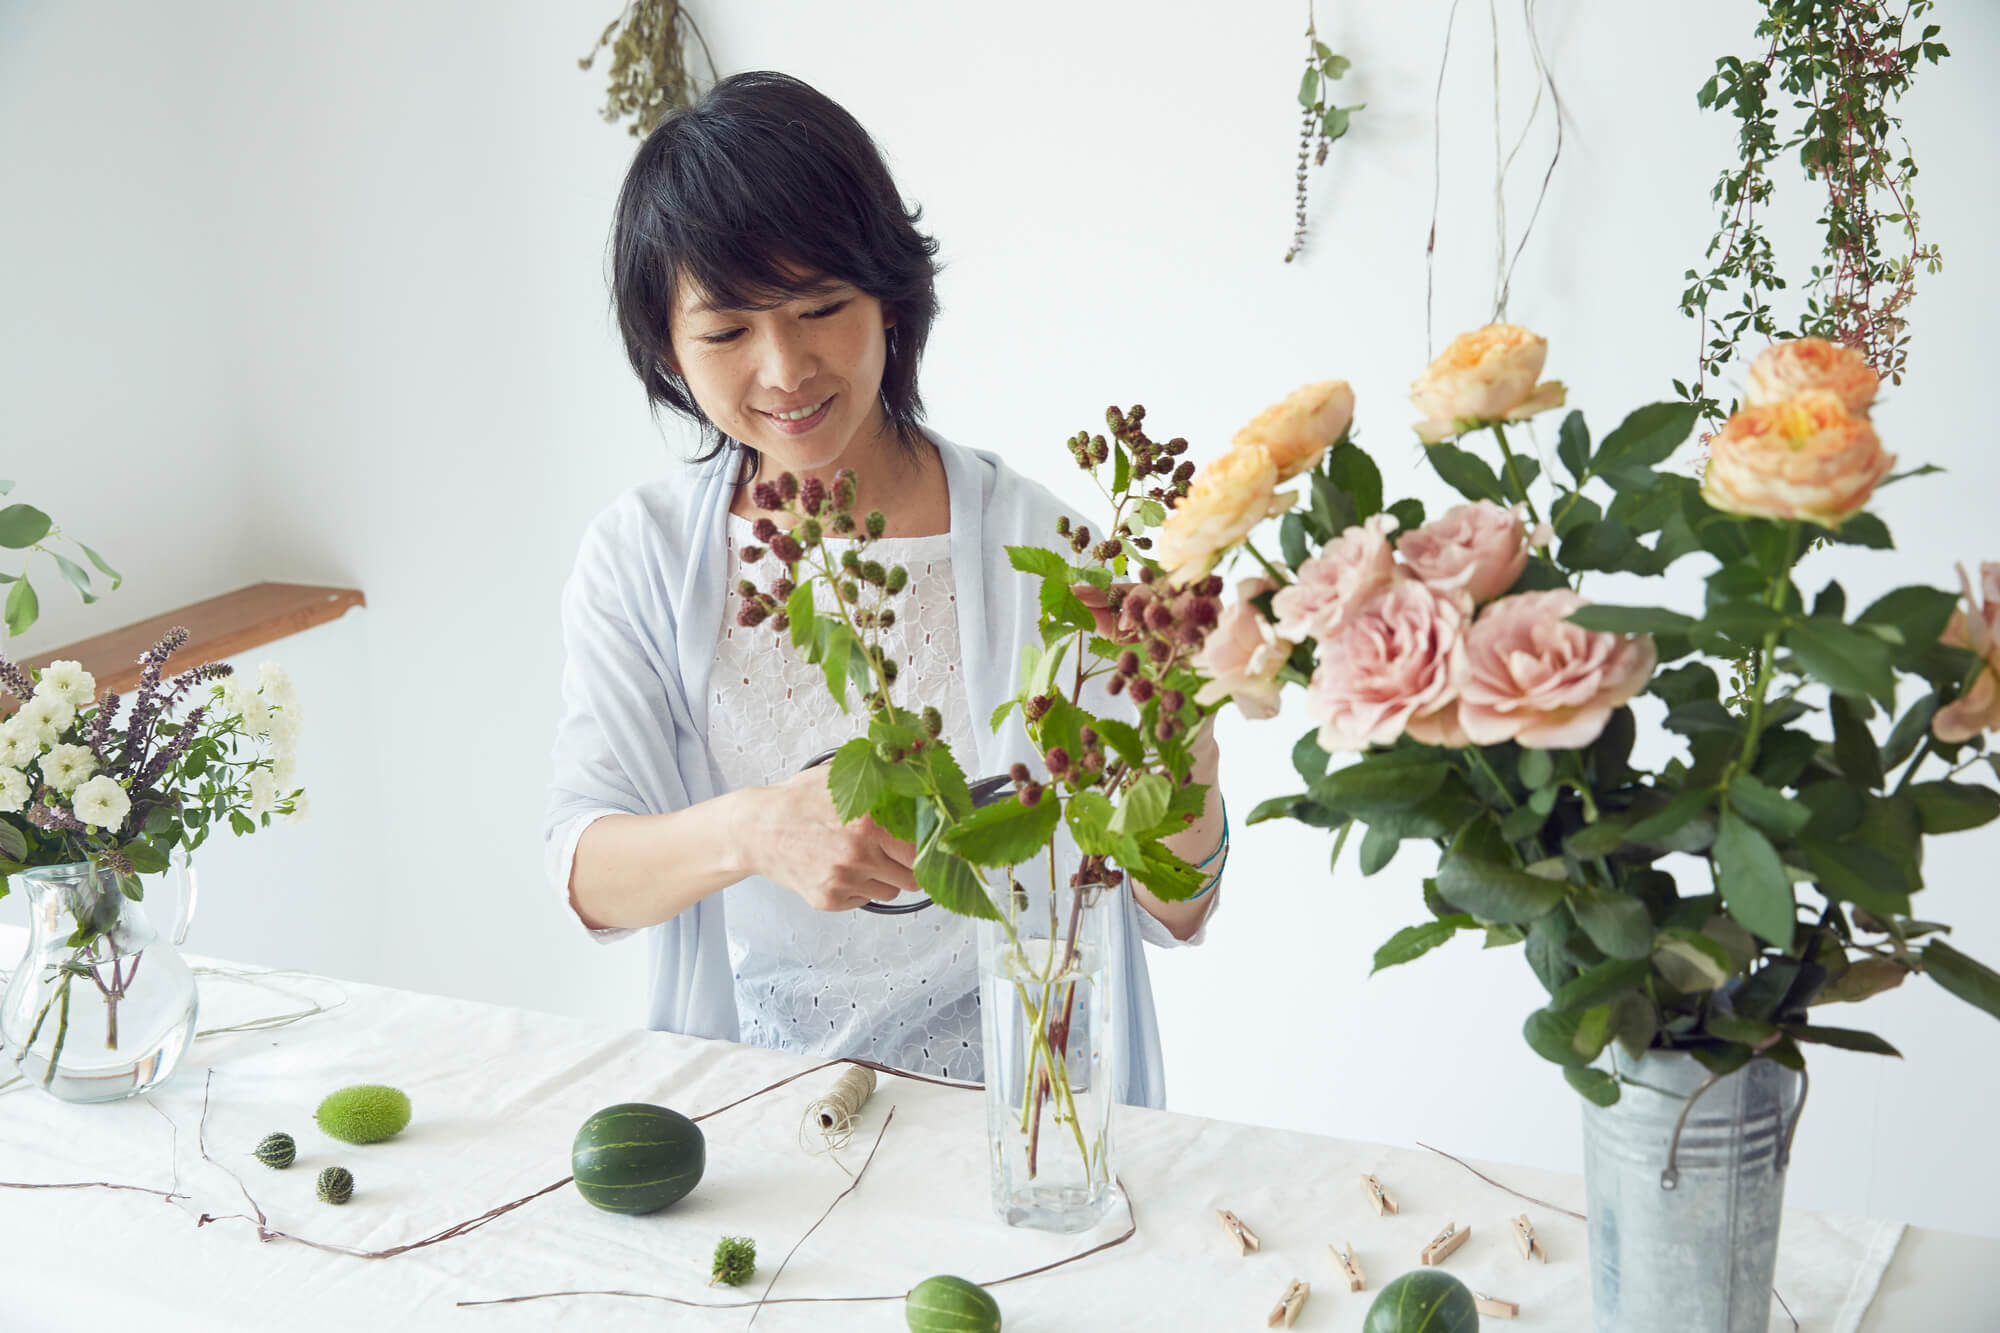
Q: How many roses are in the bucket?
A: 11